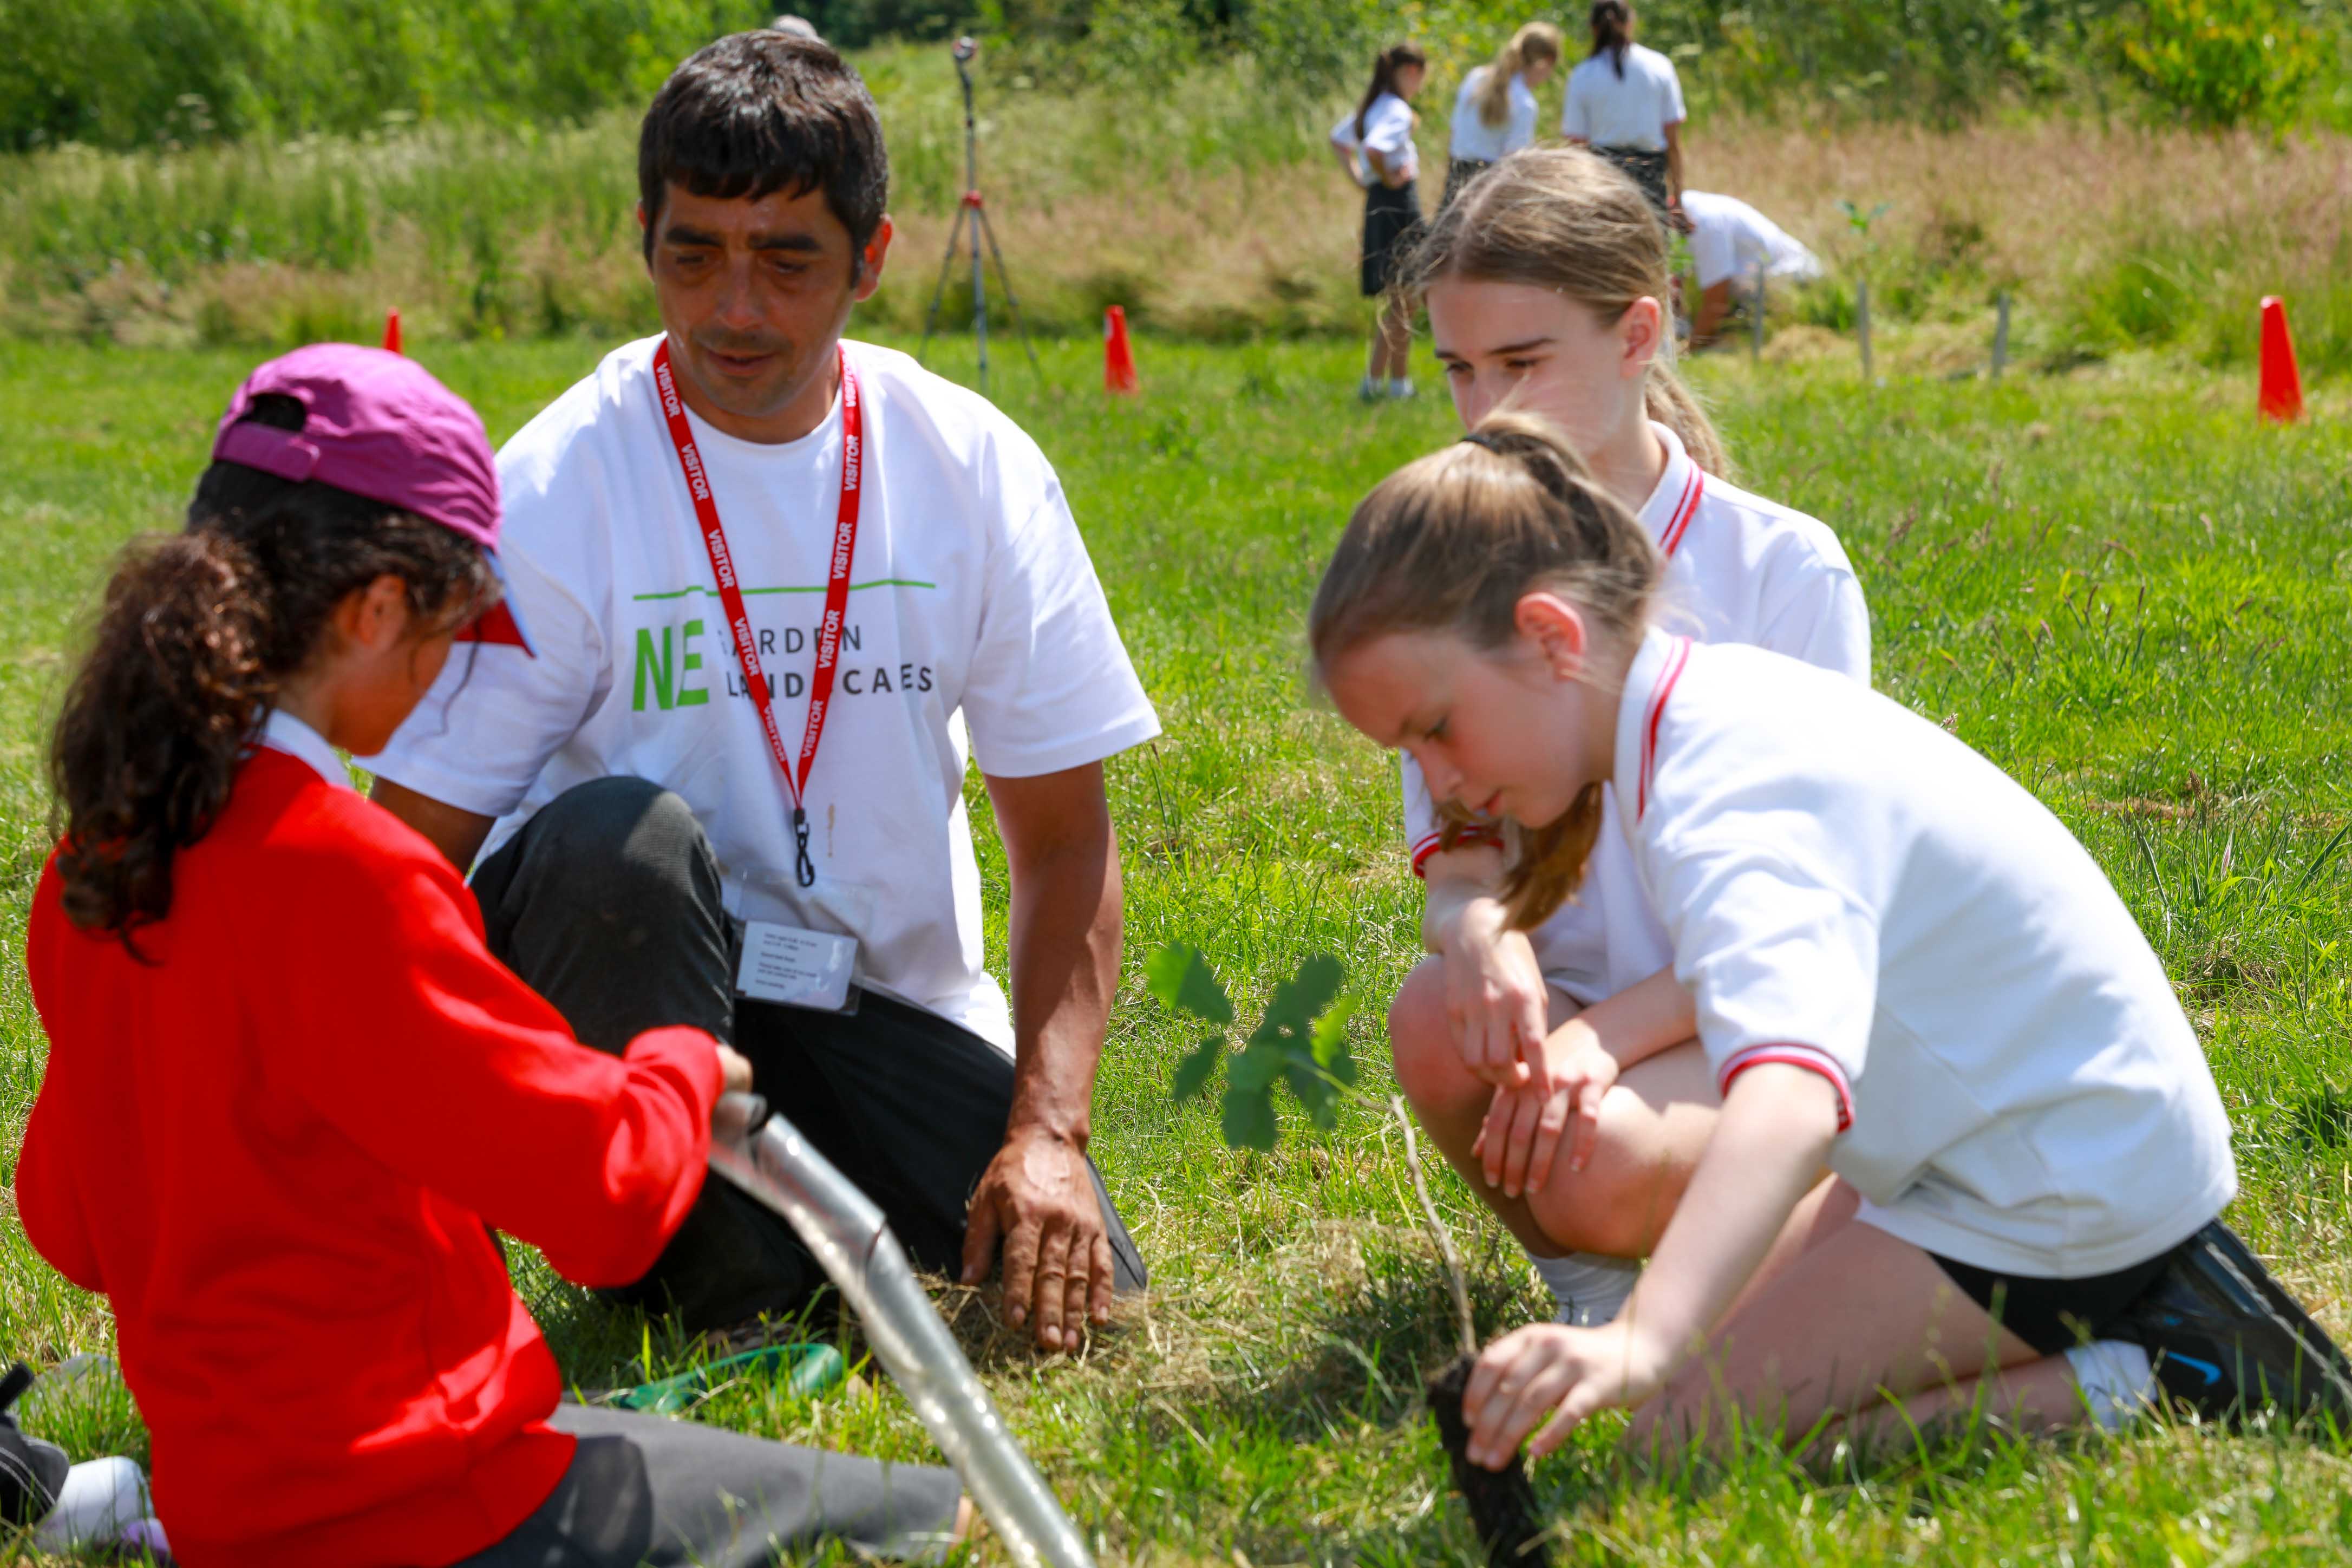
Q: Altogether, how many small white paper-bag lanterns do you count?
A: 0